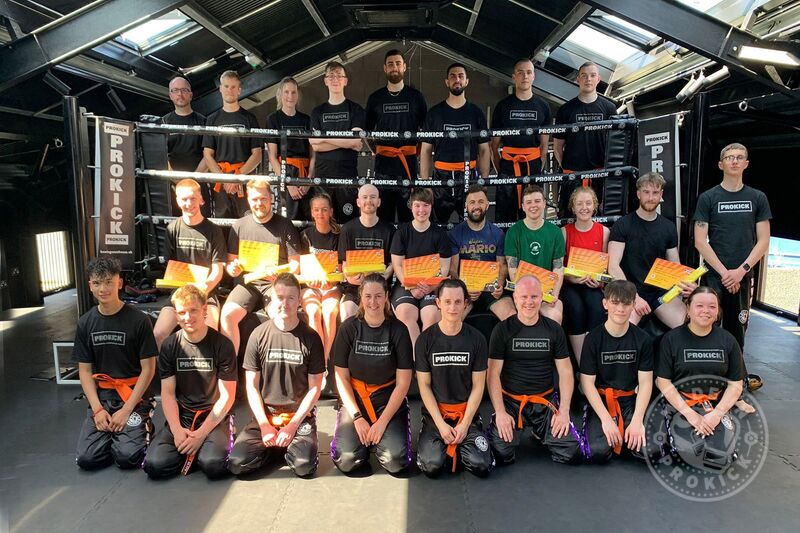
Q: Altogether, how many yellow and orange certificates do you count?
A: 9